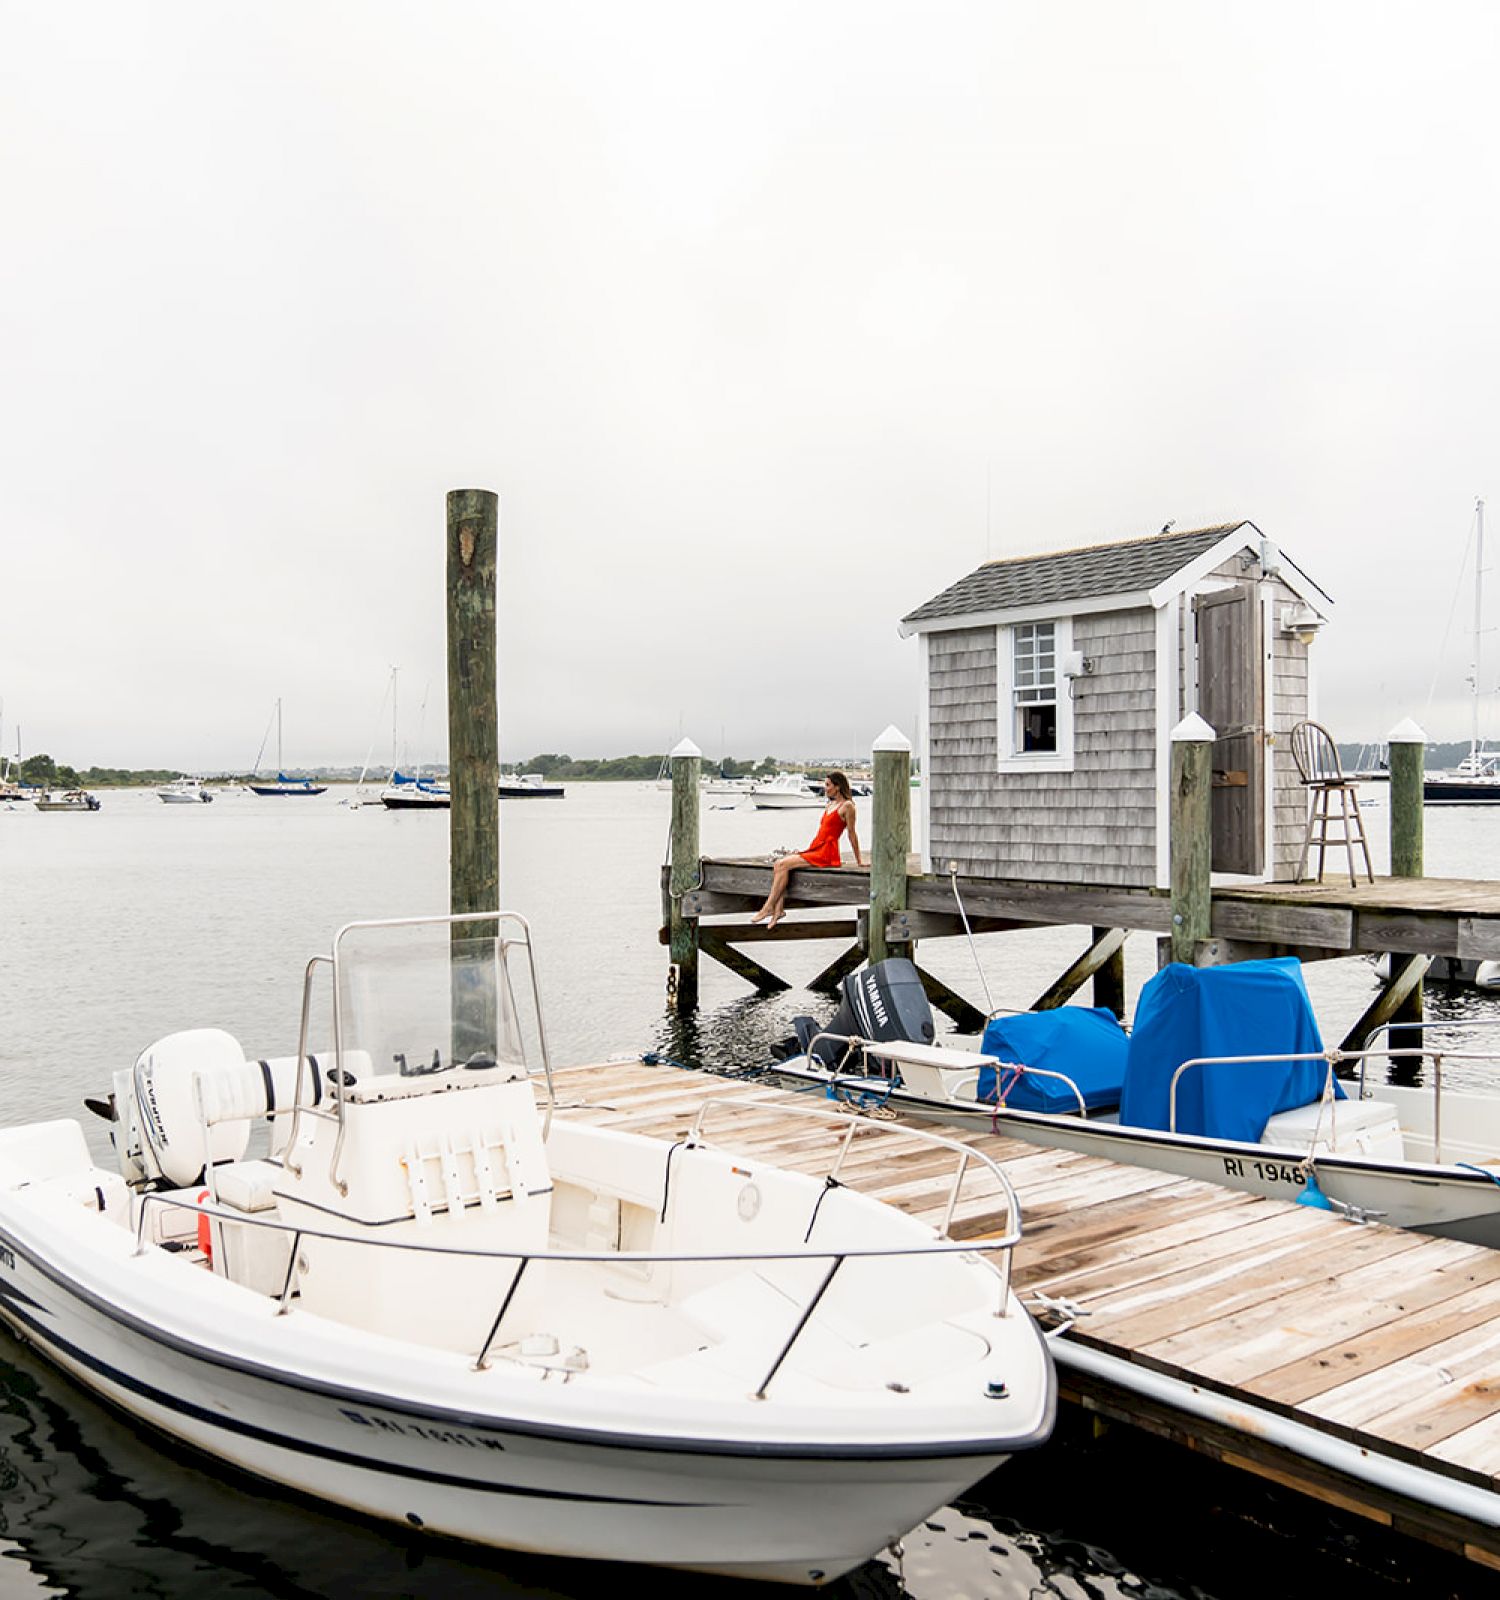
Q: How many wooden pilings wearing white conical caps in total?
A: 4